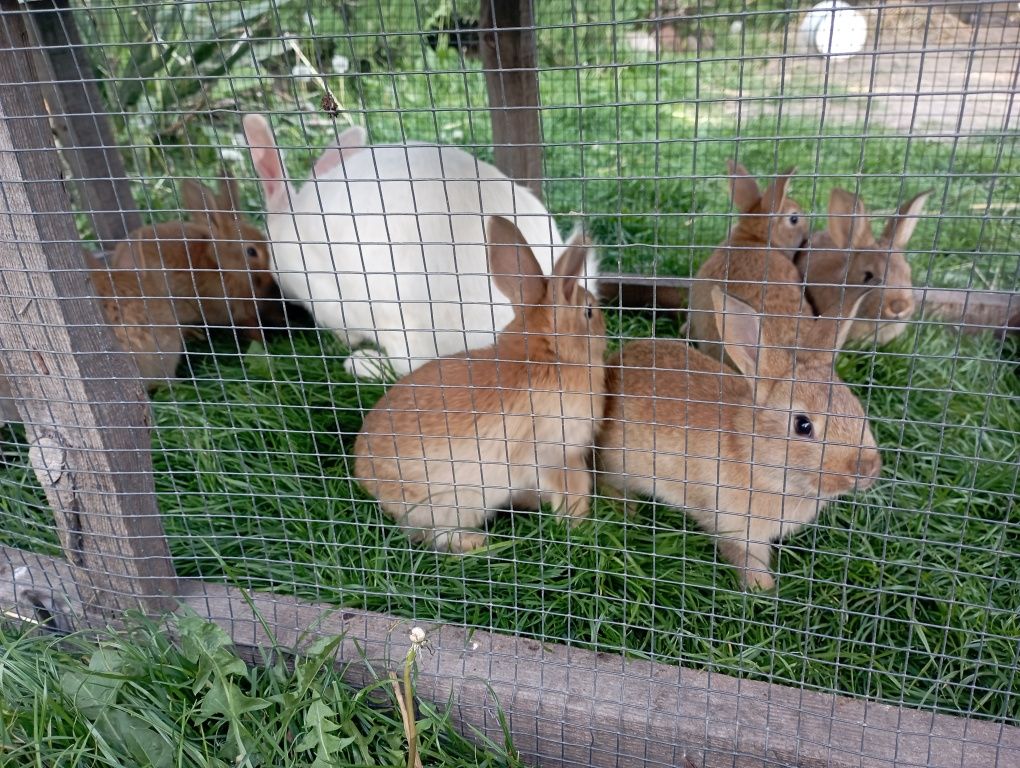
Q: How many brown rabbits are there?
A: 6